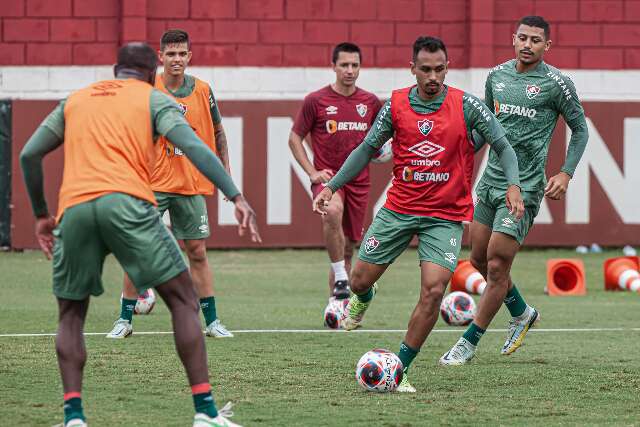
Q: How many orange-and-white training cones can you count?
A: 3